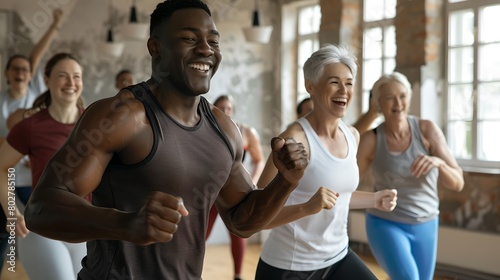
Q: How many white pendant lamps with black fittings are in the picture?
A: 3